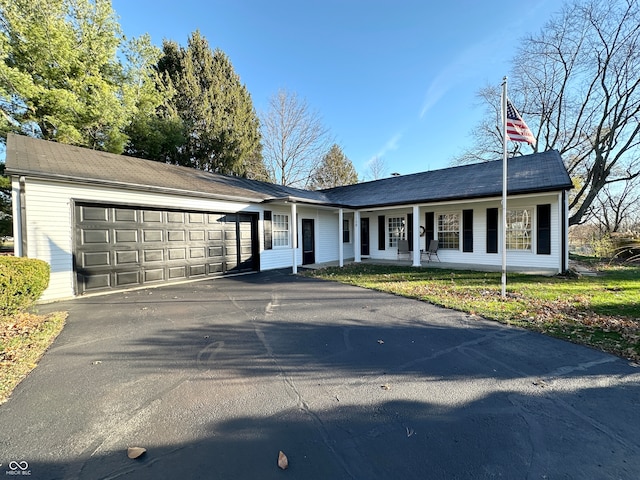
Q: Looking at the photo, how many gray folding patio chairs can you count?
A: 2